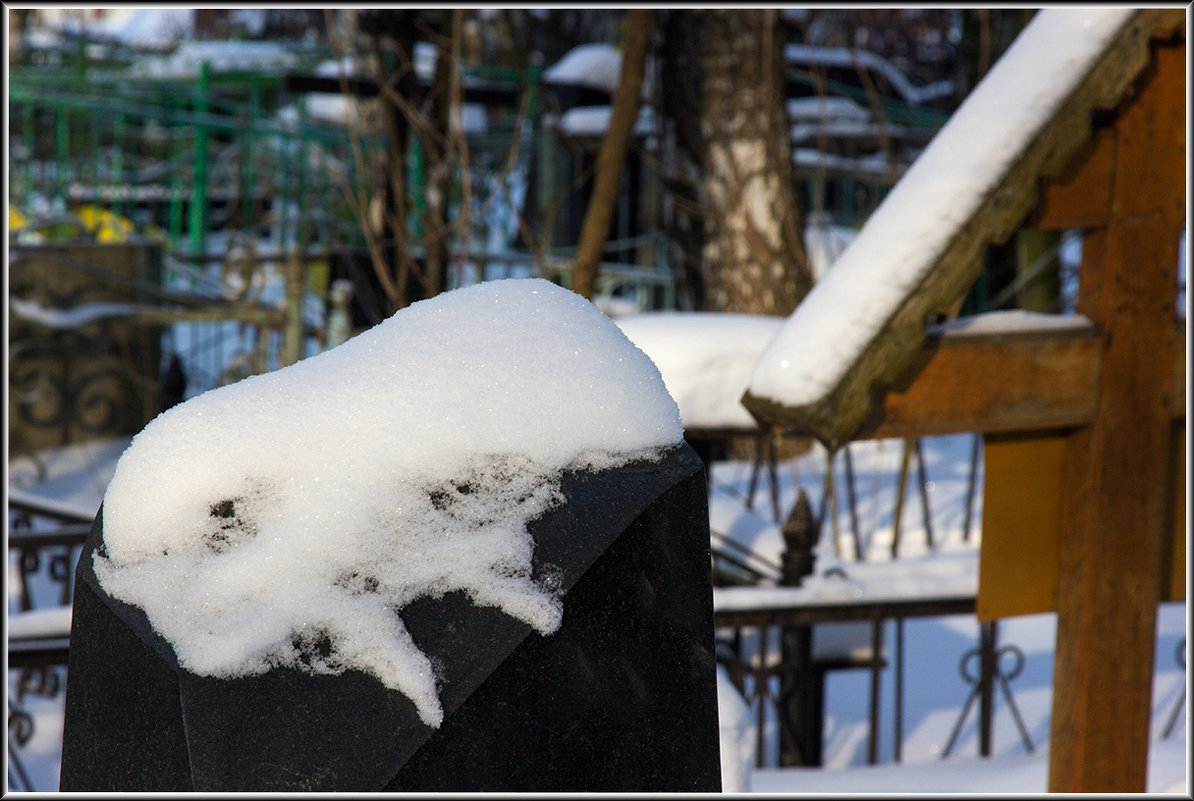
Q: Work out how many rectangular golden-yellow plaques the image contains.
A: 1